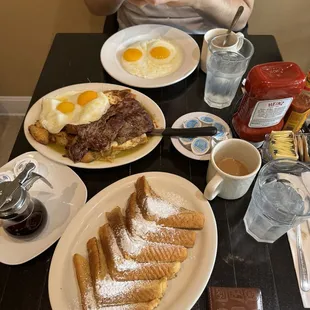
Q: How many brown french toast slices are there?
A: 6